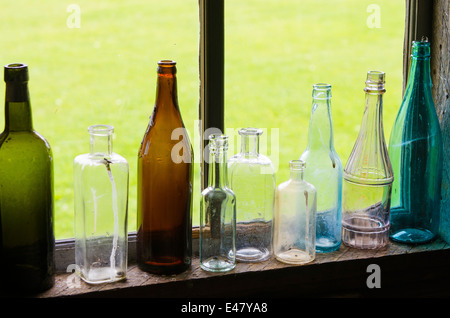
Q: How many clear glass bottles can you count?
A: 5